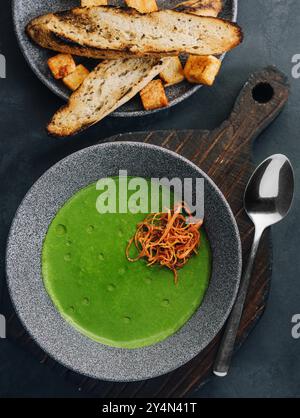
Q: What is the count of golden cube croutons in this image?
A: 7